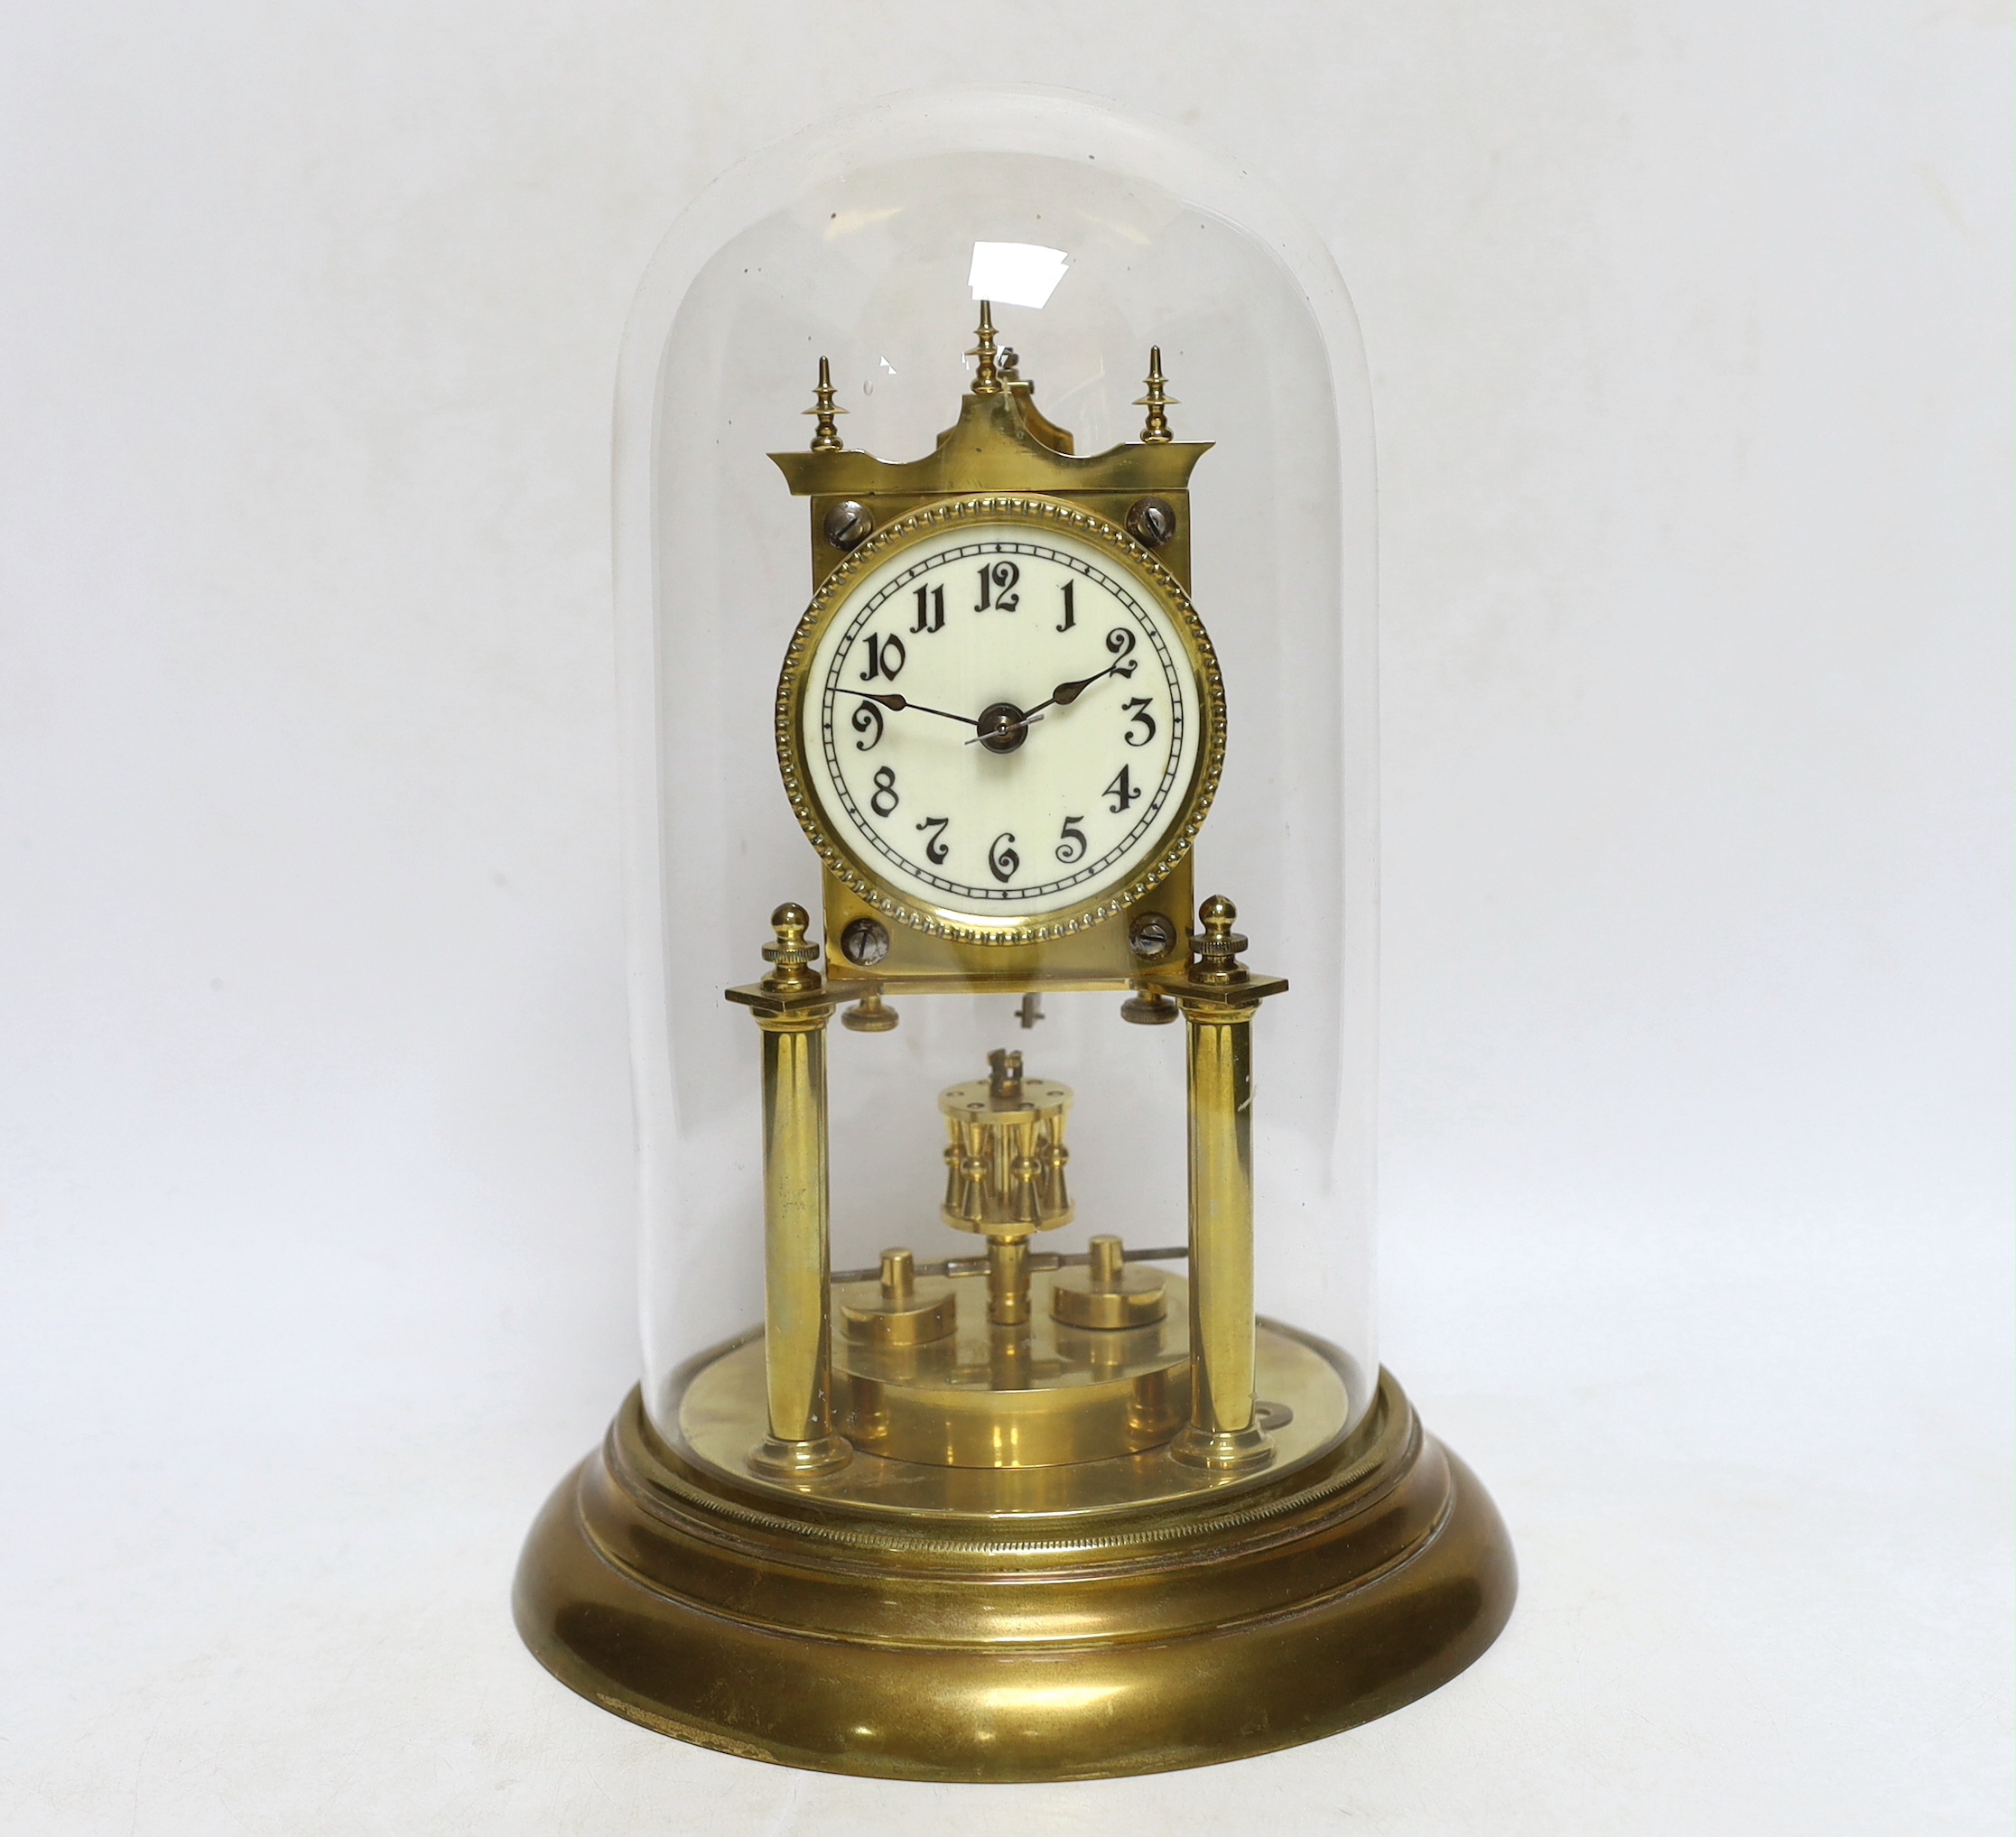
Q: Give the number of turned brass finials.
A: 5